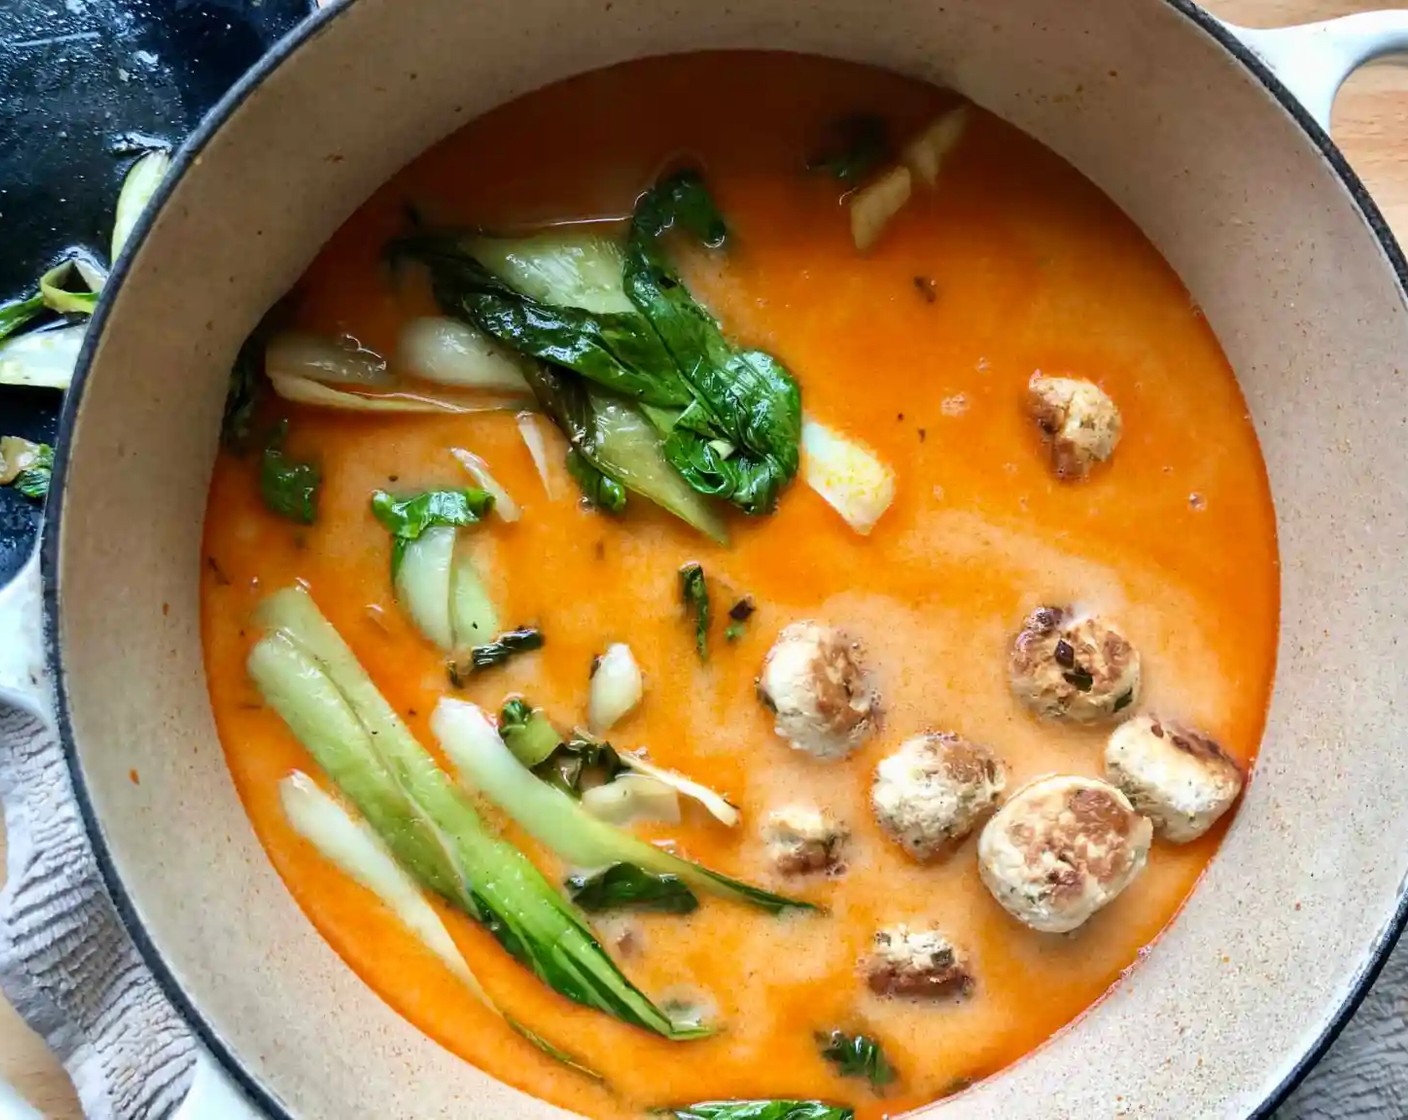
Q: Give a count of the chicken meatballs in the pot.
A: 8